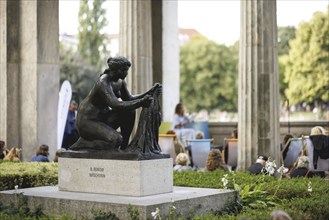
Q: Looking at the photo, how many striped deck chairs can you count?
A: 0